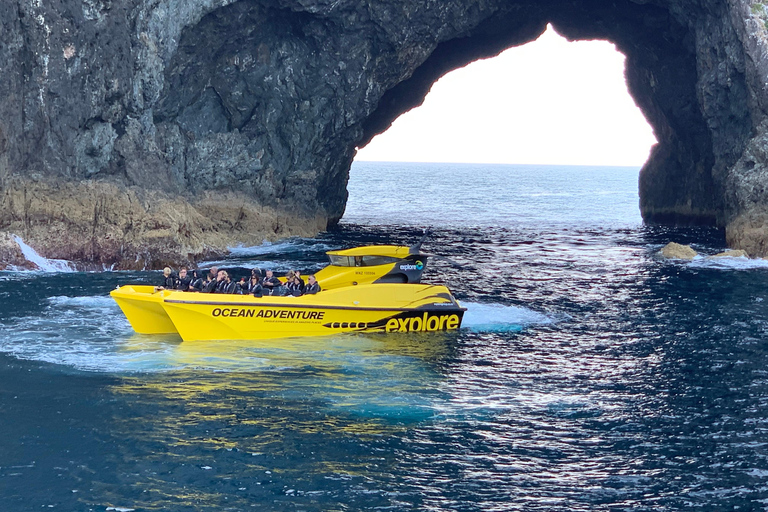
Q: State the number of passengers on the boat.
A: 13